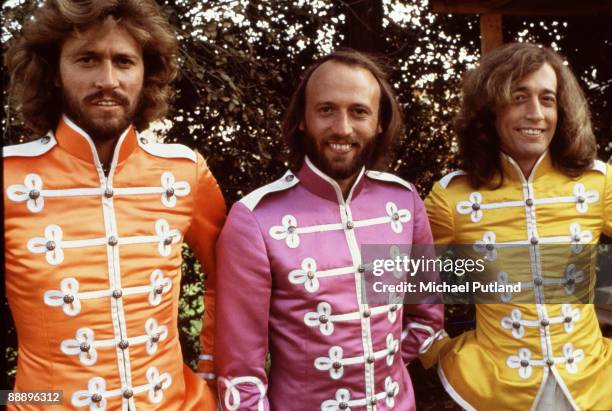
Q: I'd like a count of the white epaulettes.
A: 6